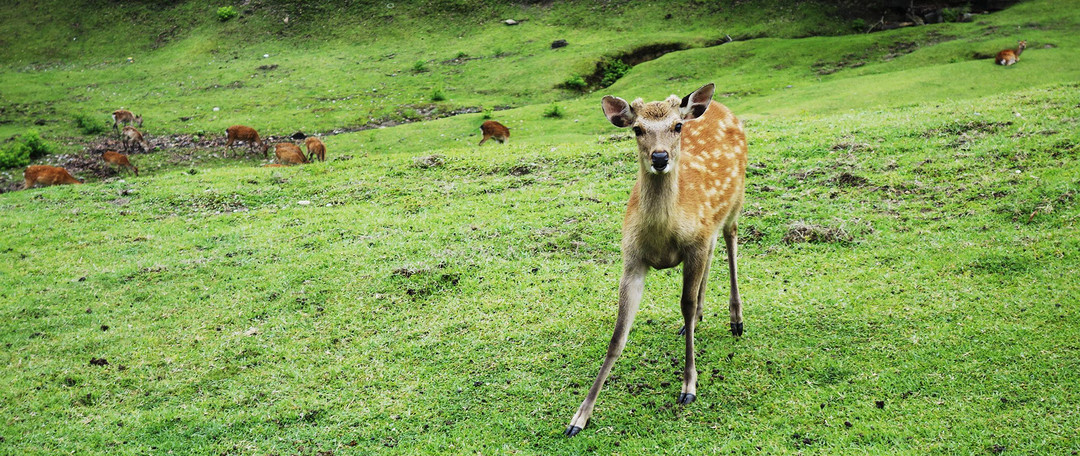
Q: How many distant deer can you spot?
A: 9